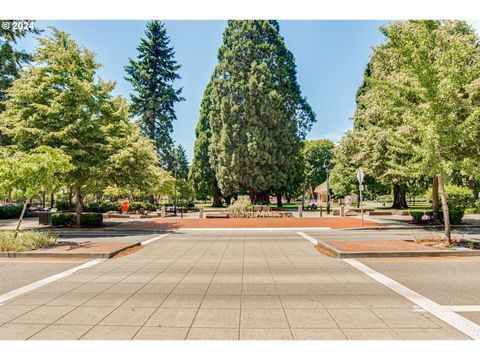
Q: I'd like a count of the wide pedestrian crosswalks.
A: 1